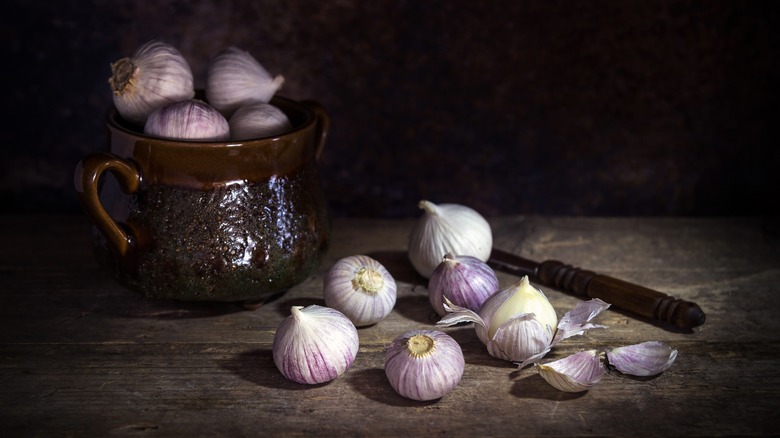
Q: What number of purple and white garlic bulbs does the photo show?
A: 10